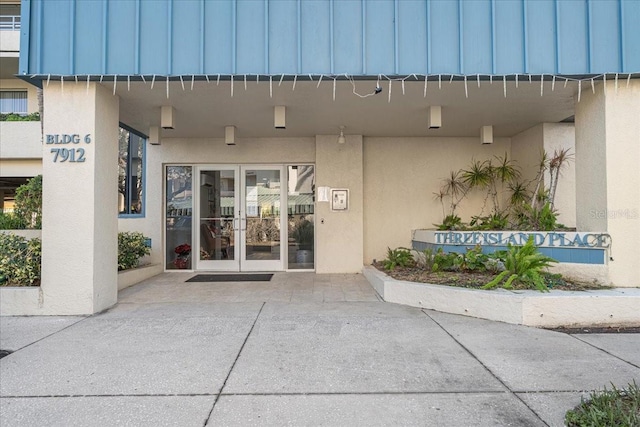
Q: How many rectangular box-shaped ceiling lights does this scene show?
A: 6